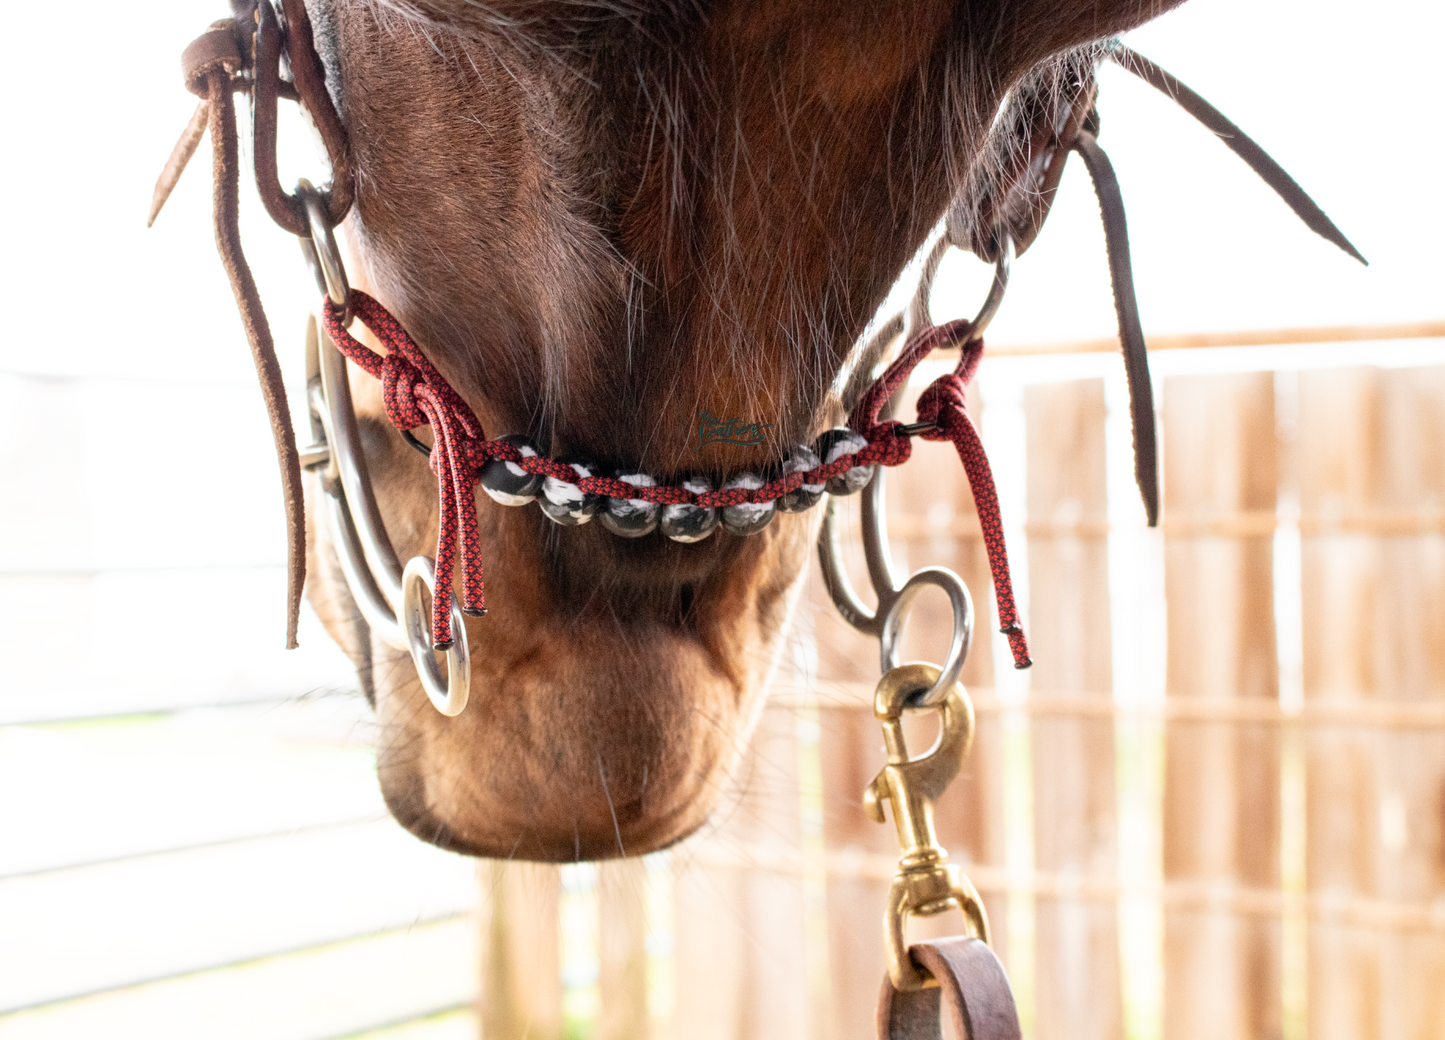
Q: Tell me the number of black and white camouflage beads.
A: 7